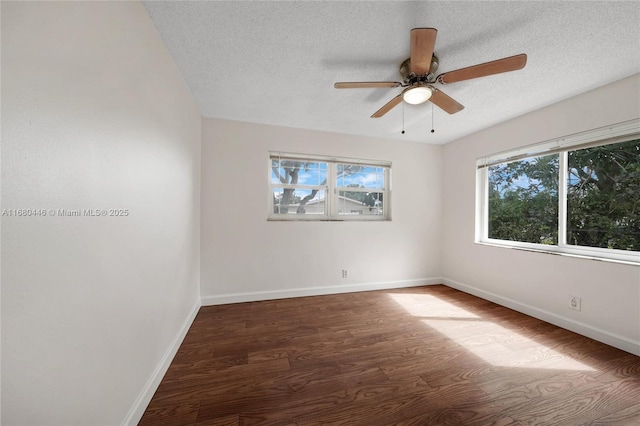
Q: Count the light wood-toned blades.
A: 5